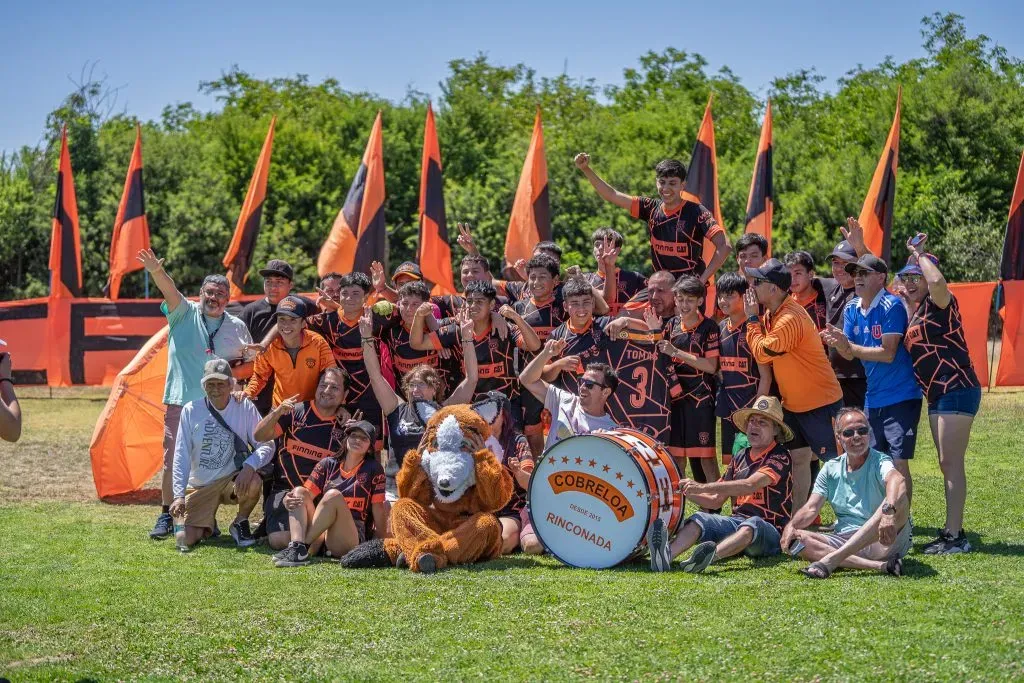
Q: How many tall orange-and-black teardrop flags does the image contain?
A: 10